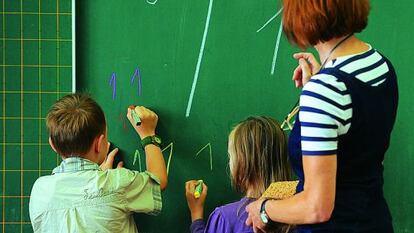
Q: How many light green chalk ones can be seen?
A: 3